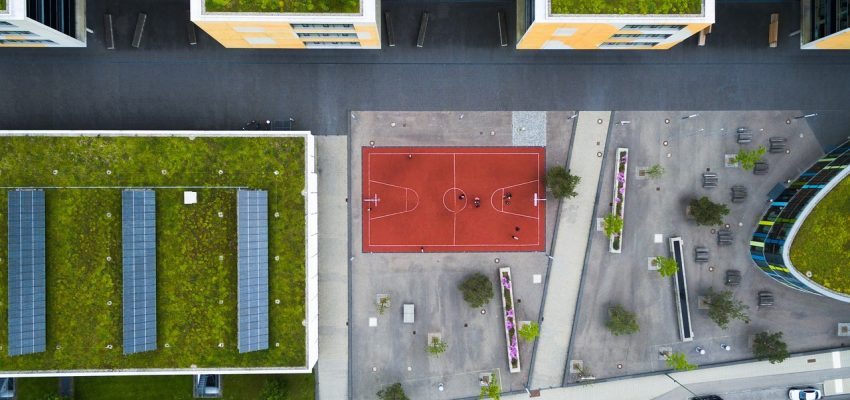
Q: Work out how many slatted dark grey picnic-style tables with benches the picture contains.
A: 9